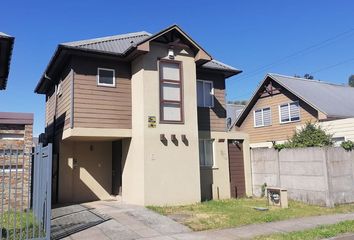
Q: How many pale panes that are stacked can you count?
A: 3